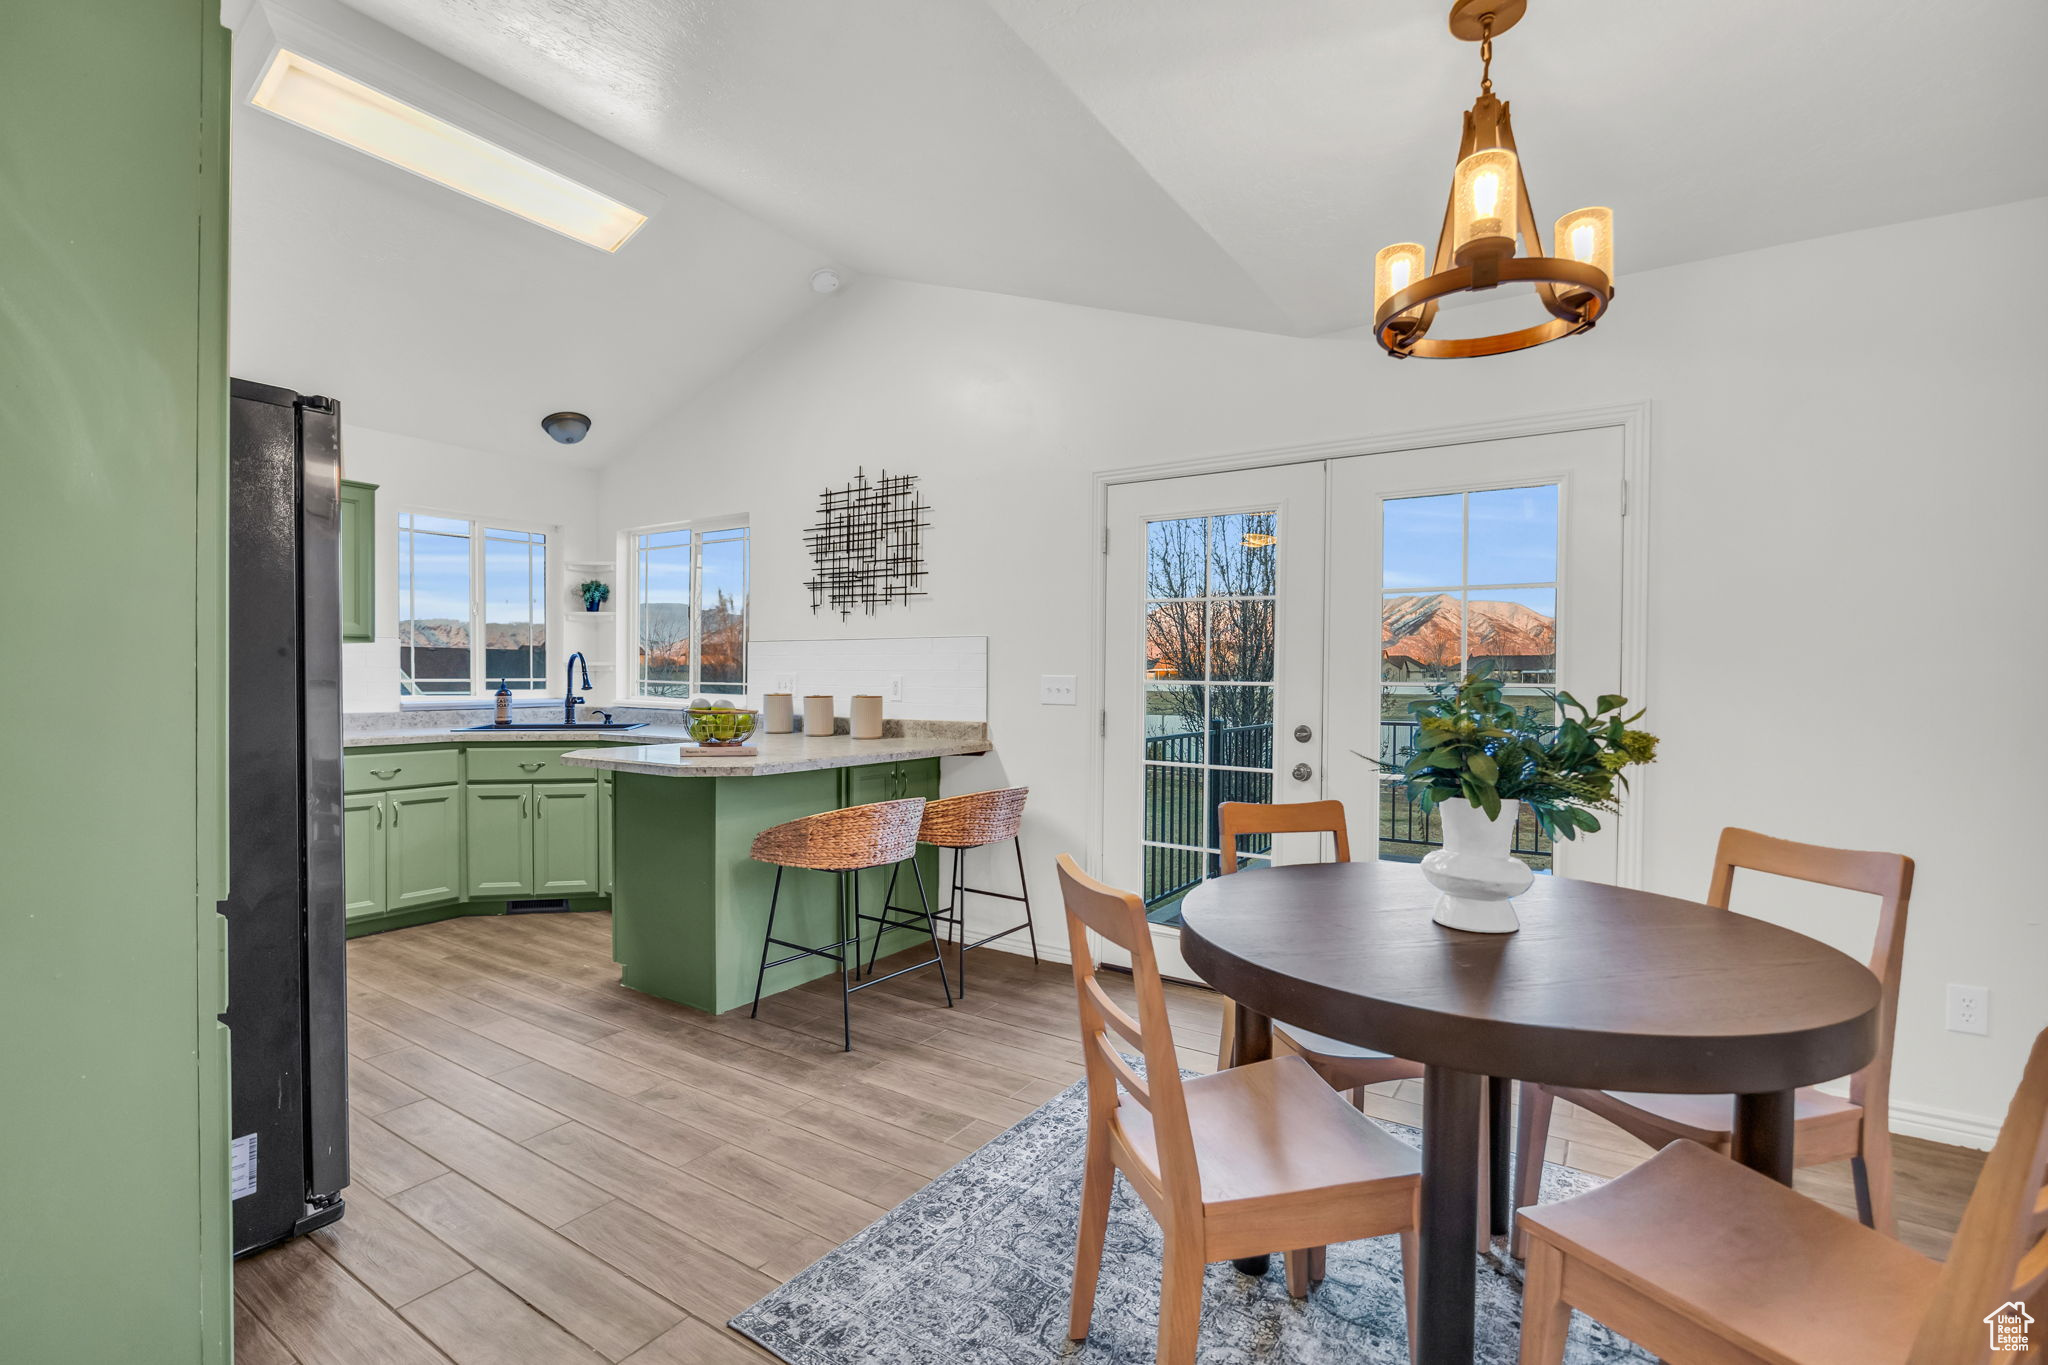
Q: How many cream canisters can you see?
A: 3